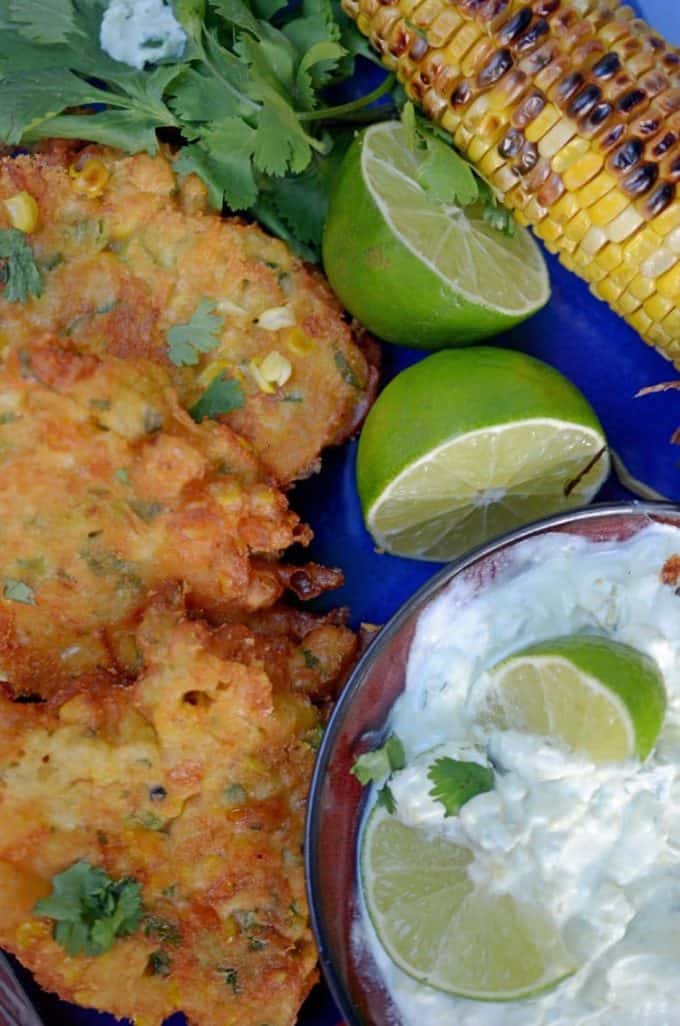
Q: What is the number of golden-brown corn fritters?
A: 3